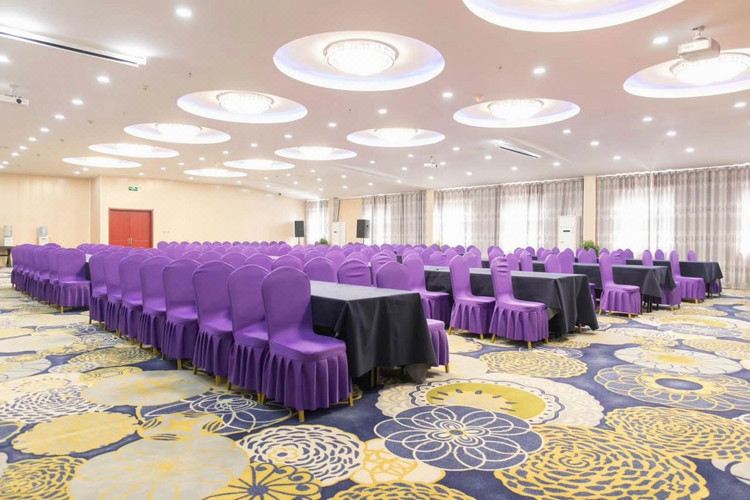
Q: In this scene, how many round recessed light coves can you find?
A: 12